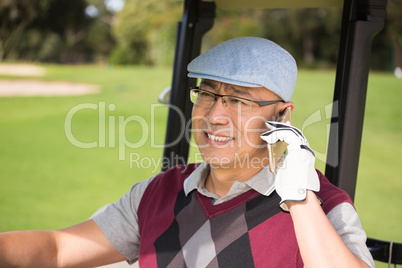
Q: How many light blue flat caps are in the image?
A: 1